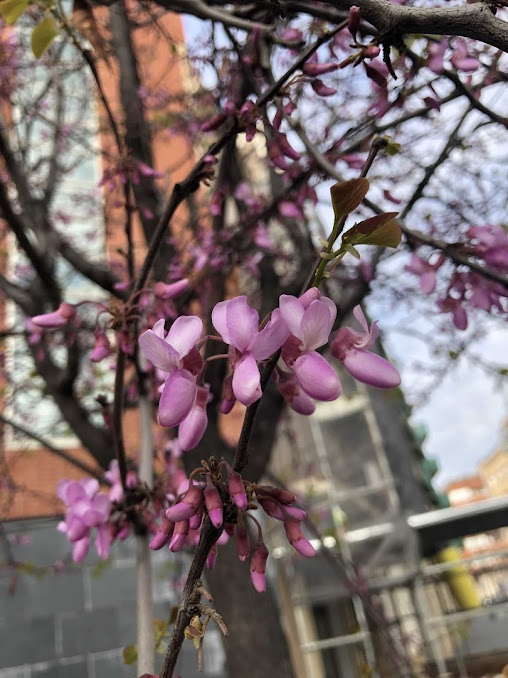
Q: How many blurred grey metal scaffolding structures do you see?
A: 1